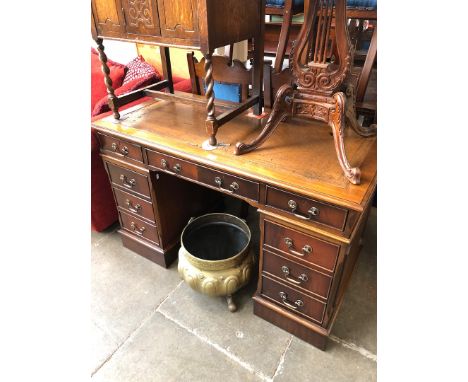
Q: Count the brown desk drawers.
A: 9